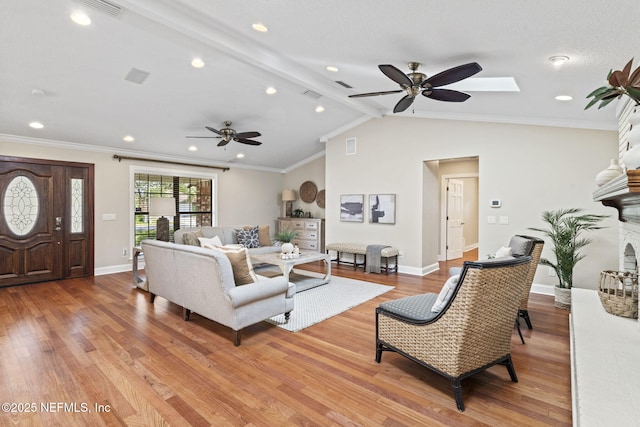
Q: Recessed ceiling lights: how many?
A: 12